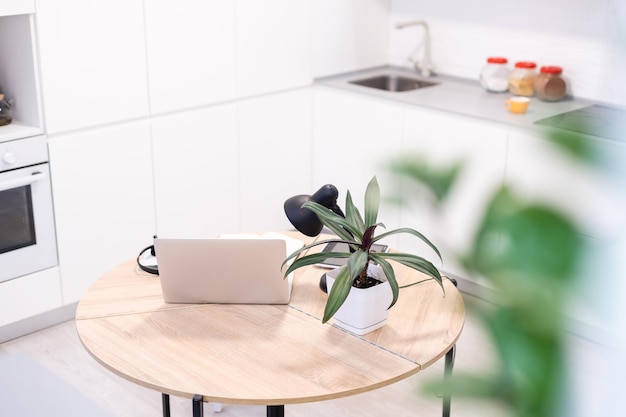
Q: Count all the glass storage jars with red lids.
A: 3